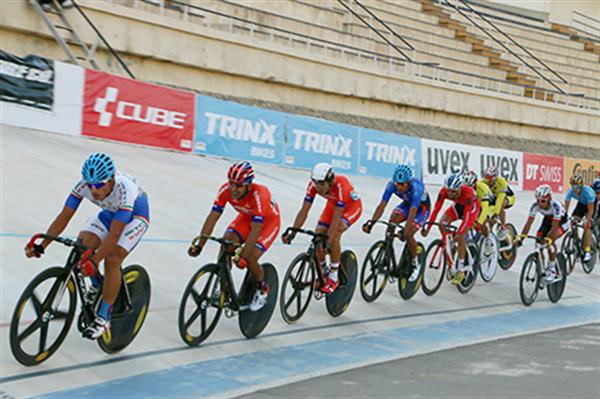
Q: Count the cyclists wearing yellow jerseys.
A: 2